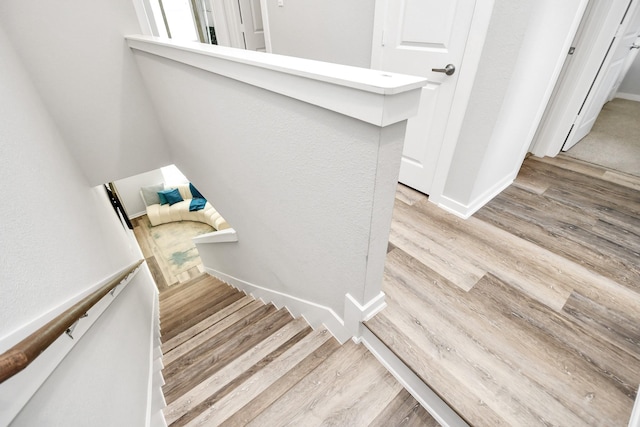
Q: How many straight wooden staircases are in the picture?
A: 1